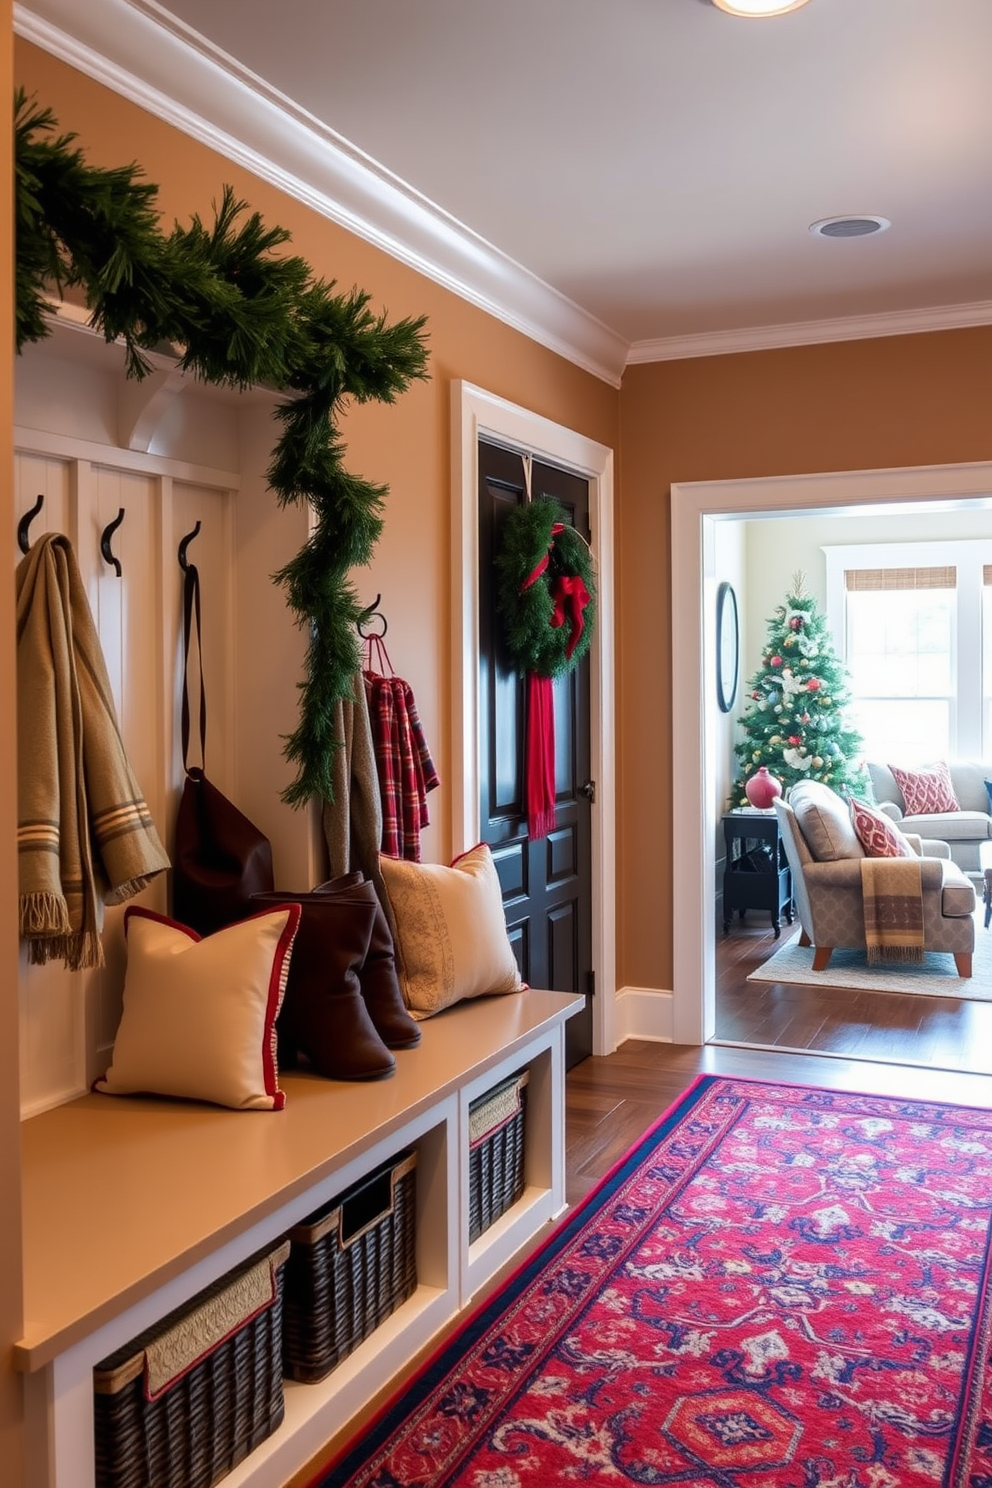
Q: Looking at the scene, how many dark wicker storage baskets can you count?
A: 3